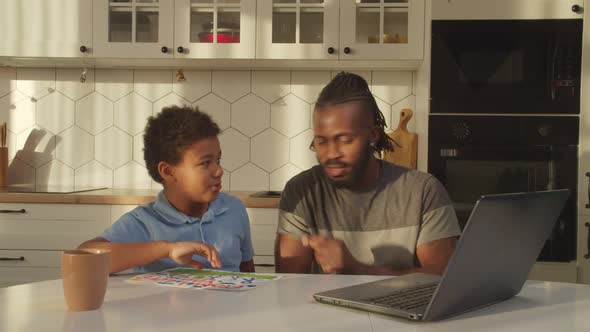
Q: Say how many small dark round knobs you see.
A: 6